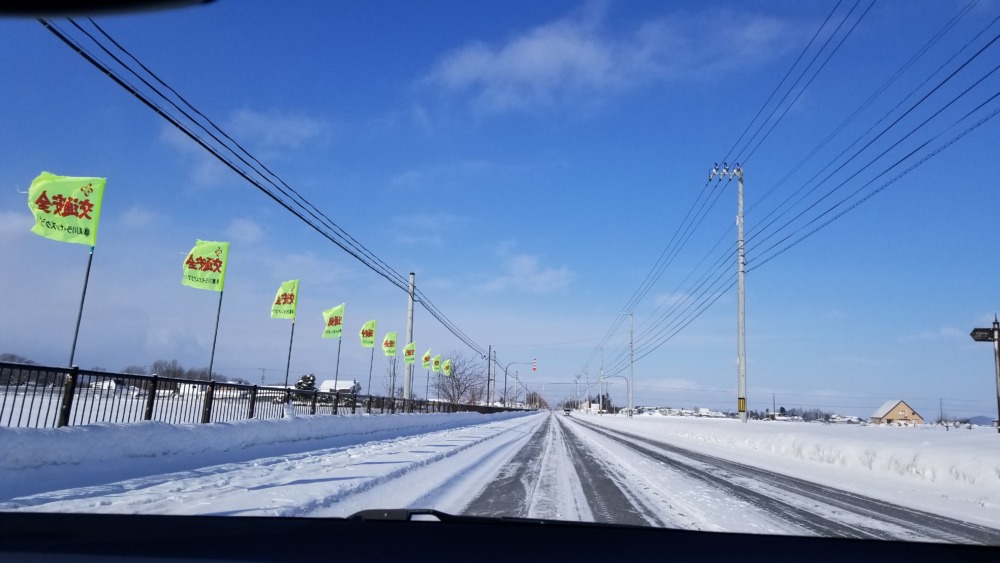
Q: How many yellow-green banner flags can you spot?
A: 10